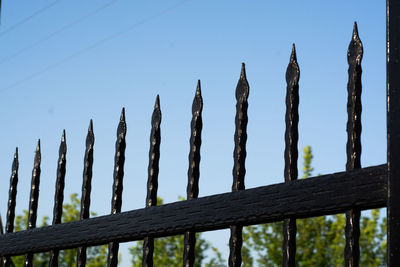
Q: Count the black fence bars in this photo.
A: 10